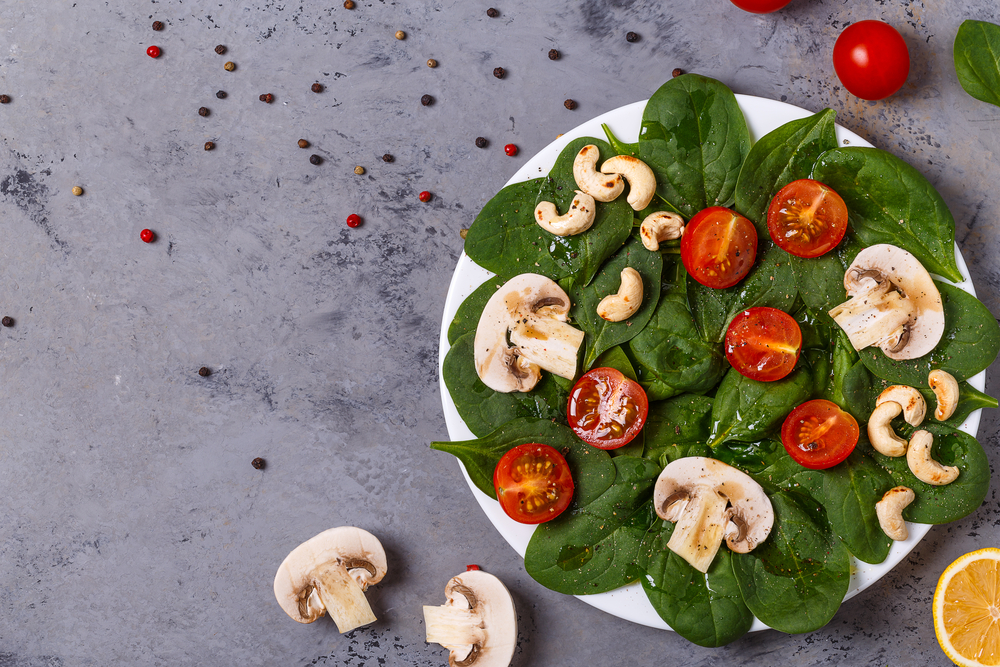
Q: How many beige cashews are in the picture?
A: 10